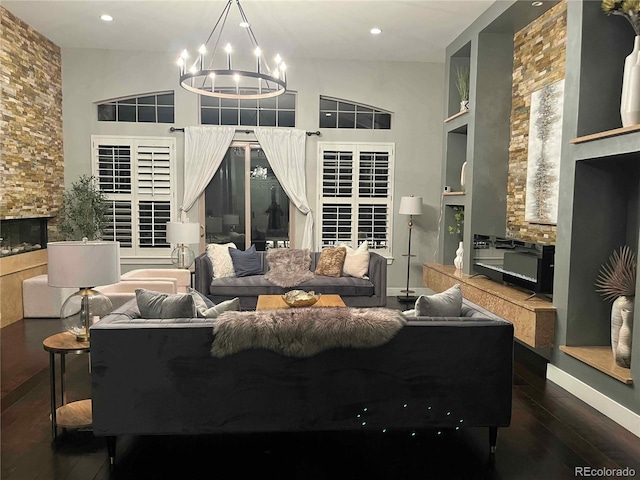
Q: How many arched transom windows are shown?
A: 3